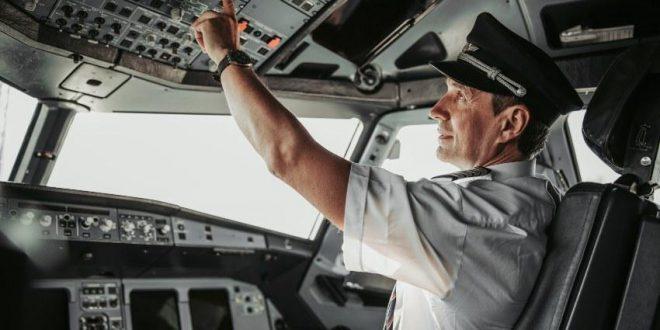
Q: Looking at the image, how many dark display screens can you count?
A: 3